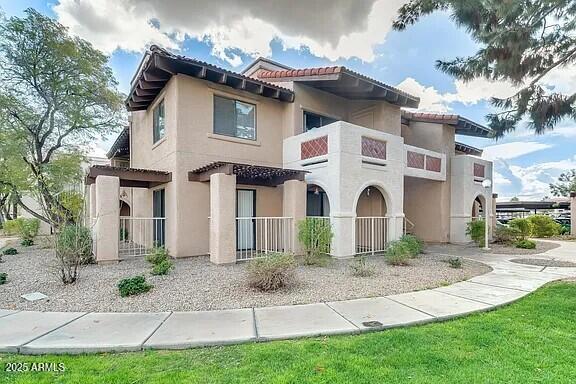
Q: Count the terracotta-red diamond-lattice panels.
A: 5